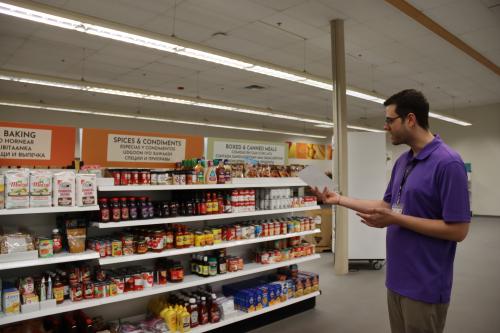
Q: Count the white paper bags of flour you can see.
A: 4